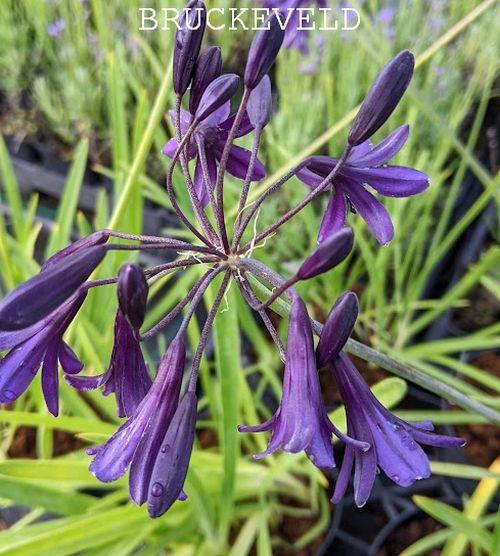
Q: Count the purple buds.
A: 11